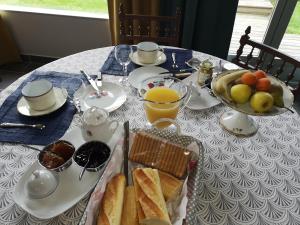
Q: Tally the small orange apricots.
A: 3